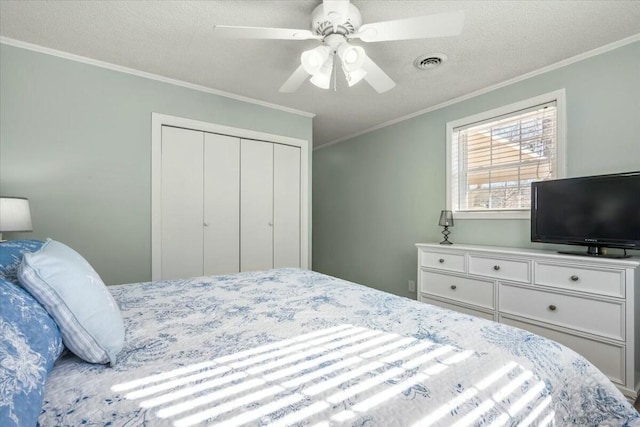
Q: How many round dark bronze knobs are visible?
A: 5